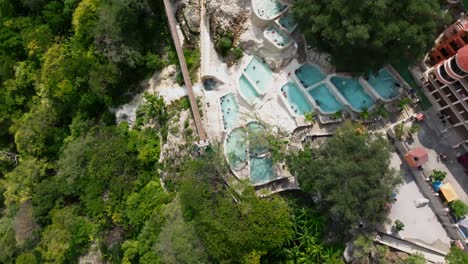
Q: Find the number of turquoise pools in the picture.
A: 14